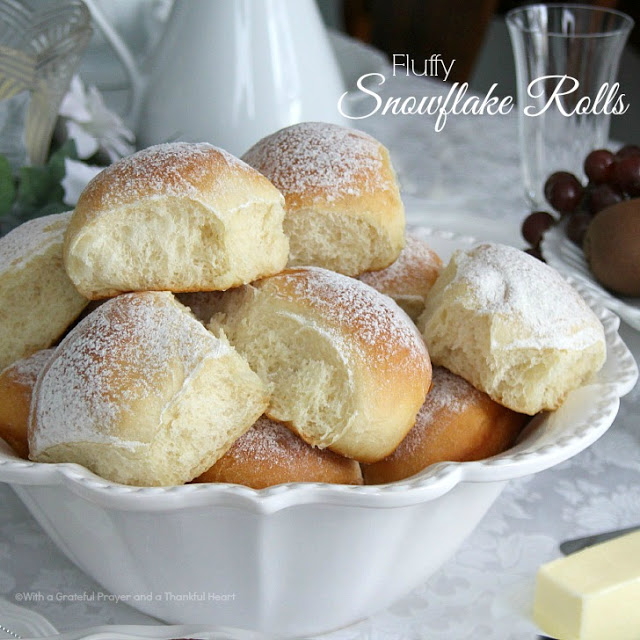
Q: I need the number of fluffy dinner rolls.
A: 10